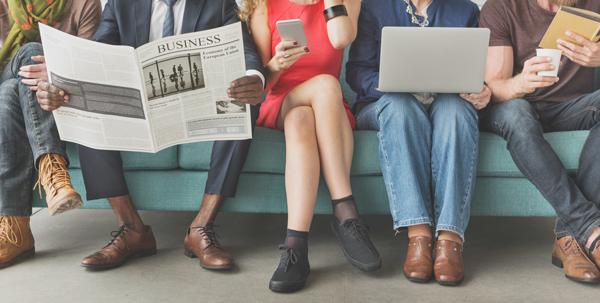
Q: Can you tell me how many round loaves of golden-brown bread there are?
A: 0